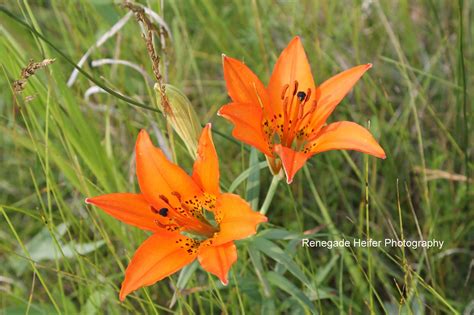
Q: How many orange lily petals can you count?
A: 12